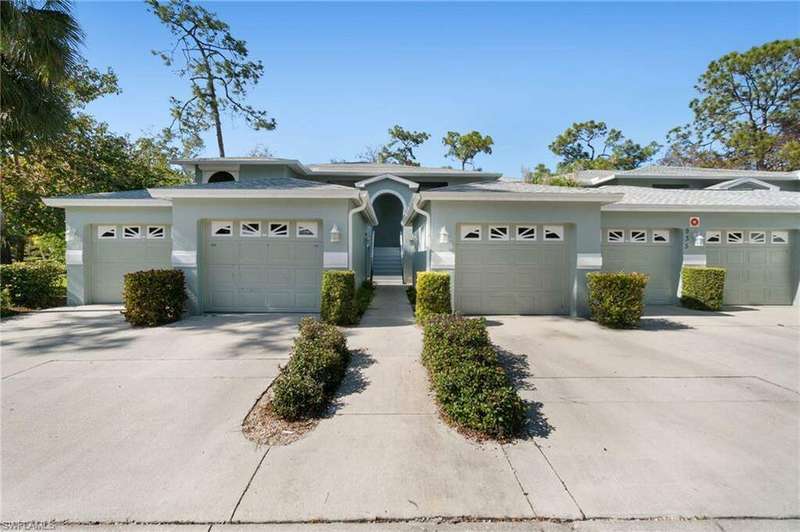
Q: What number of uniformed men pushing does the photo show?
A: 0